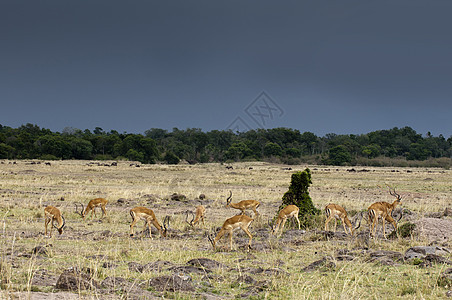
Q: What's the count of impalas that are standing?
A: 10